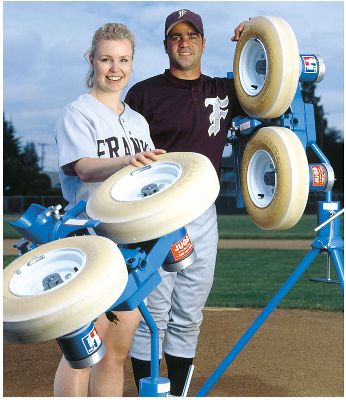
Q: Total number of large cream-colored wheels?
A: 4